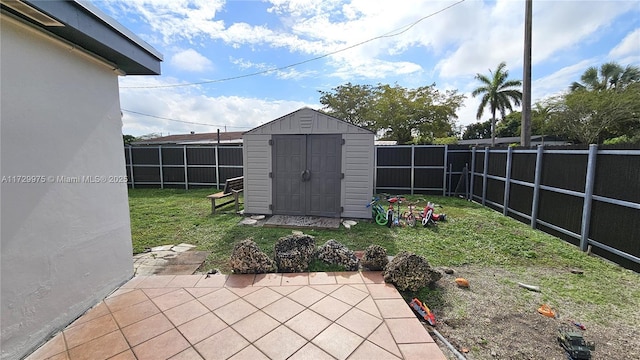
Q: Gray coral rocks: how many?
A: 5